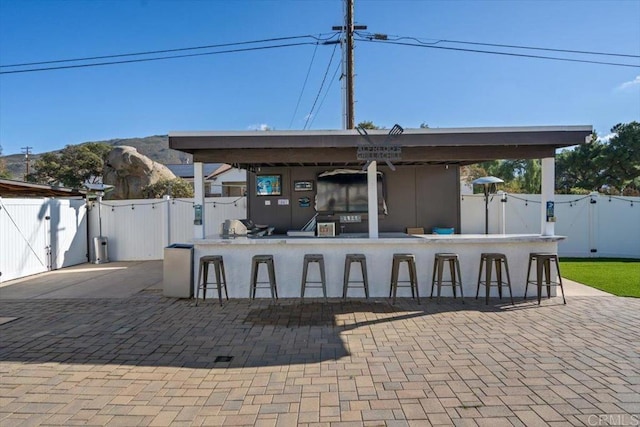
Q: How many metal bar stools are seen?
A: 8